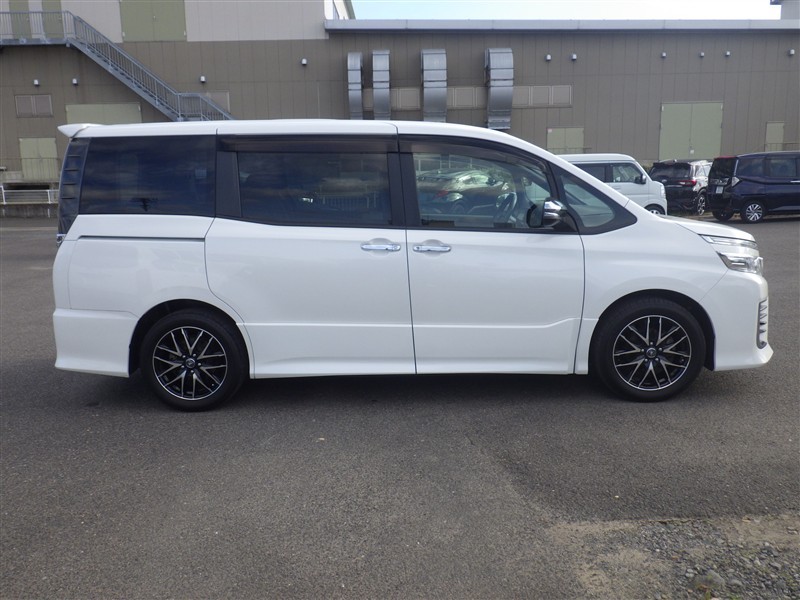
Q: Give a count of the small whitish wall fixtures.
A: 10